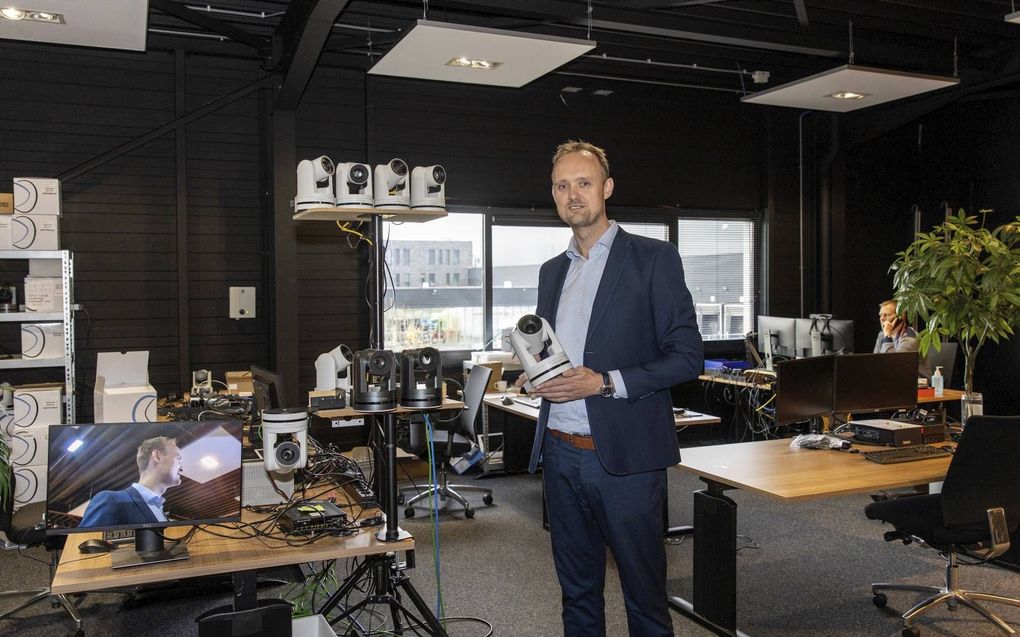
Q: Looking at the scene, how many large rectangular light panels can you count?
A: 3